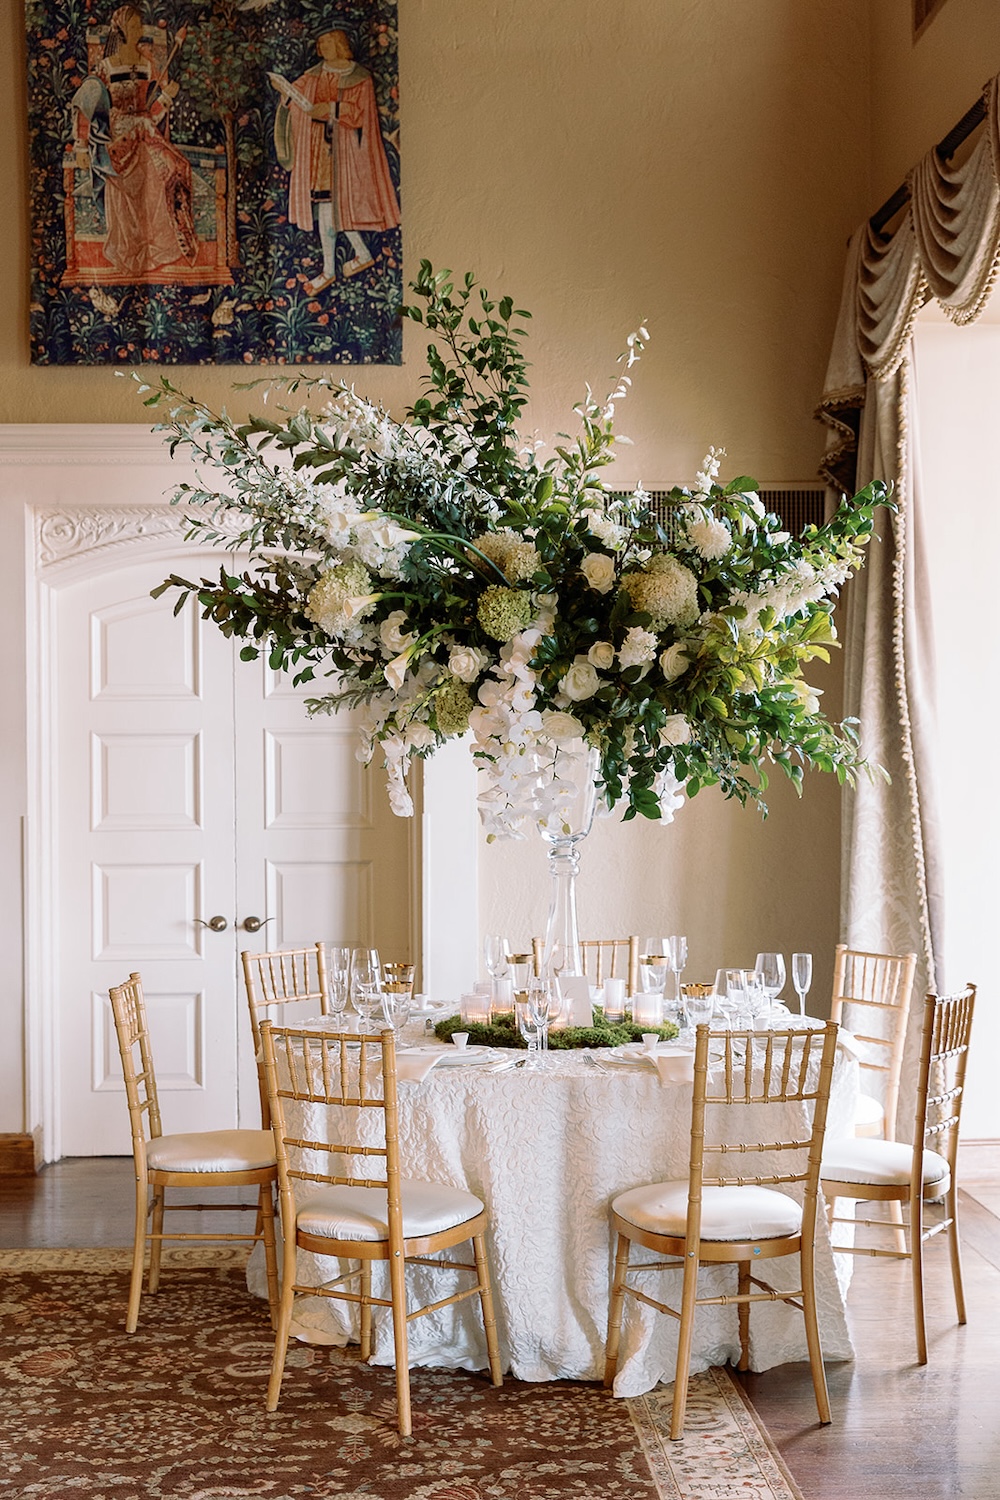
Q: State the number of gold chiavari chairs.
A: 7